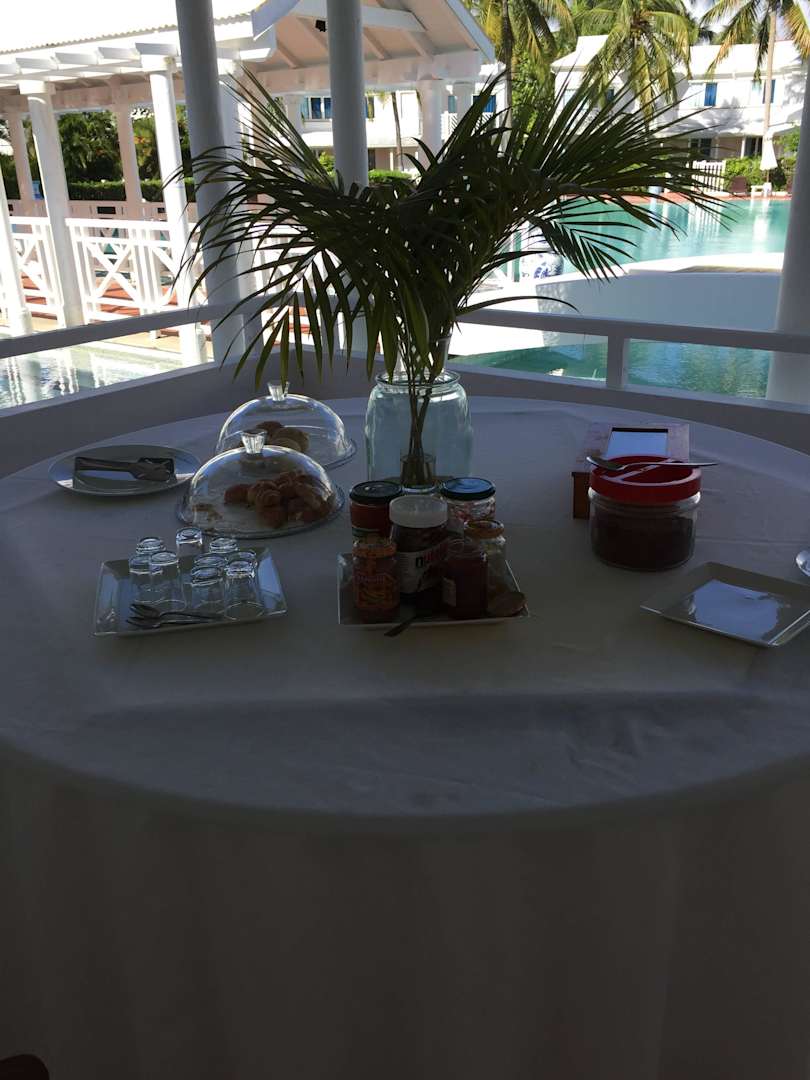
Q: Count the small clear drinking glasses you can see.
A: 9